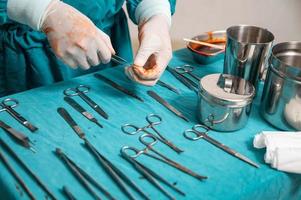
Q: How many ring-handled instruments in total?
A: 6